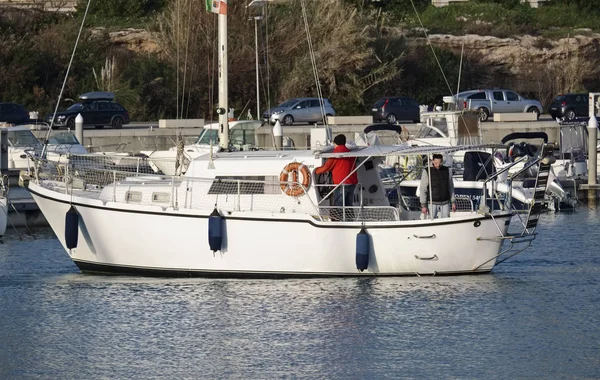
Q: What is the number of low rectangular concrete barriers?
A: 3